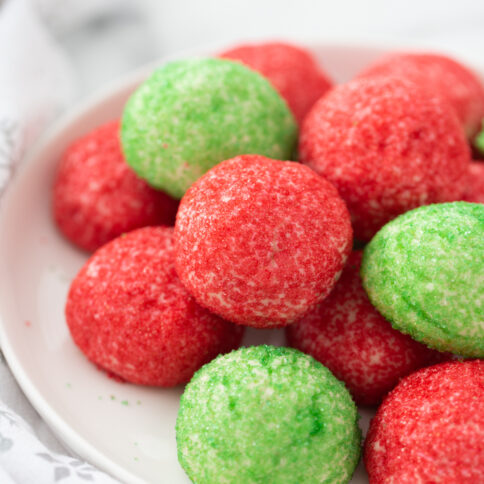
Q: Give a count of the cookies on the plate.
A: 13